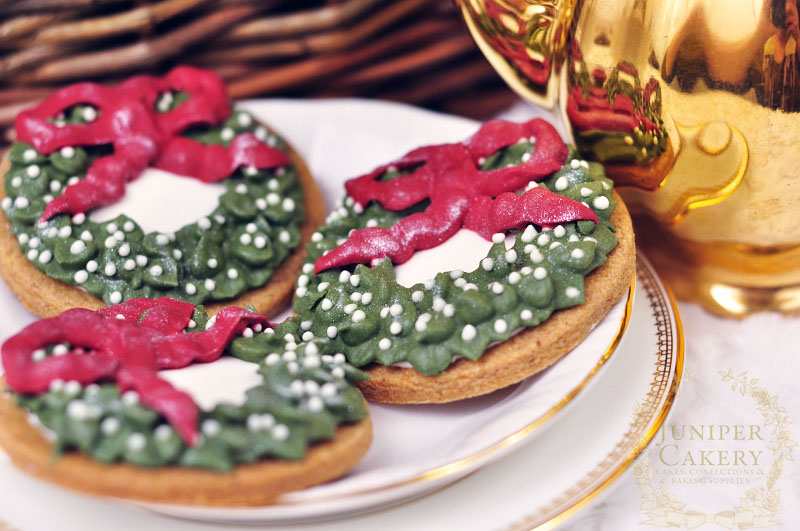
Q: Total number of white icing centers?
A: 3